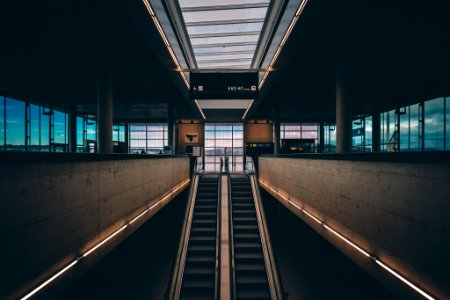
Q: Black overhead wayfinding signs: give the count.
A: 1